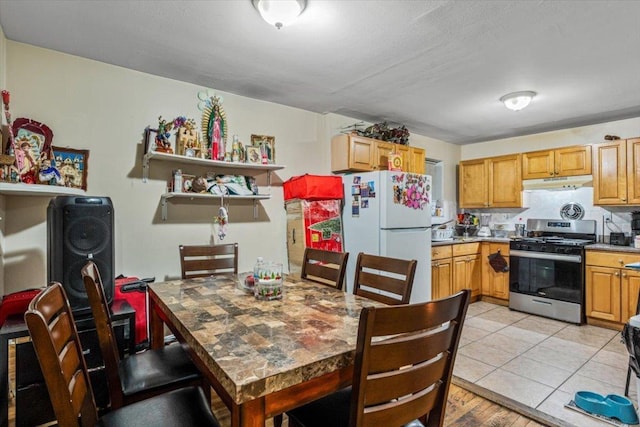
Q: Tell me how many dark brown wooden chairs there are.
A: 6